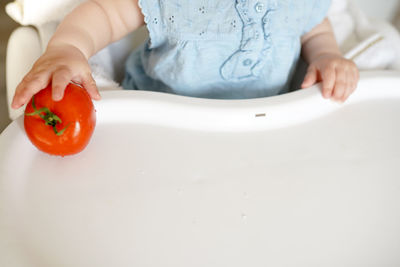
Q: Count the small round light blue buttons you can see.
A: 2